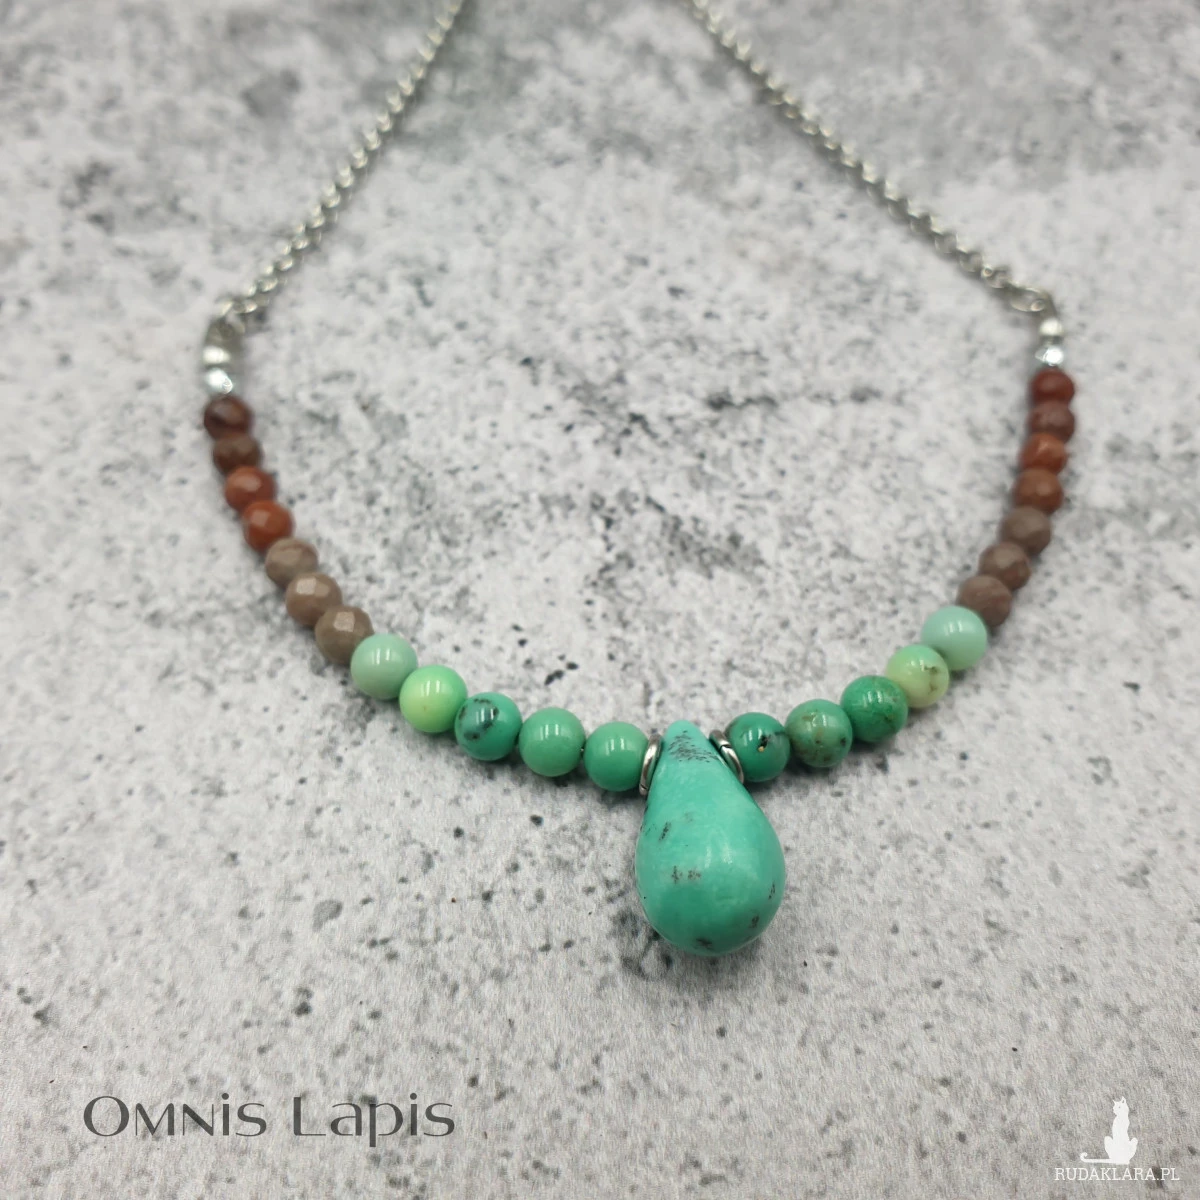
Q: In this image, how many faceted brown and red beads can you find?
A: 14